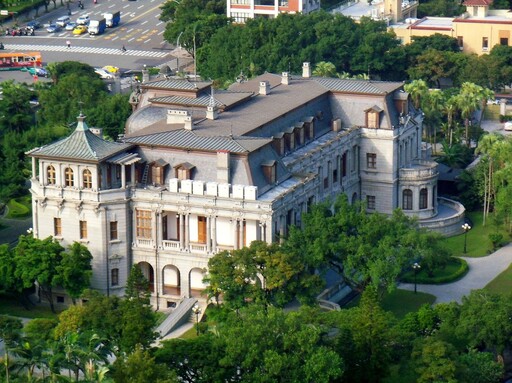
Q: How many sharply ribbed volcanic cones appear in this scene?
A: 0